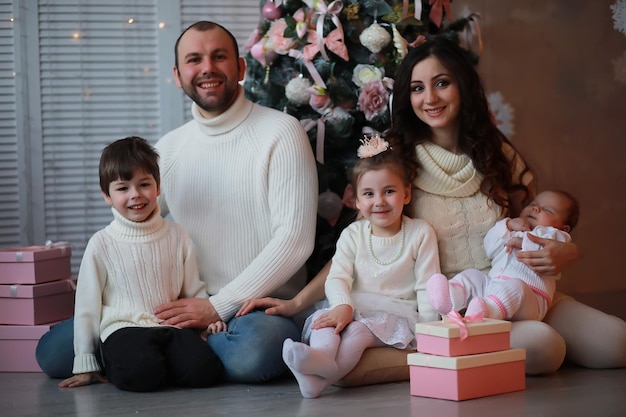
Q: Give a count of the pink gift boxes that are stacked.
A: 5